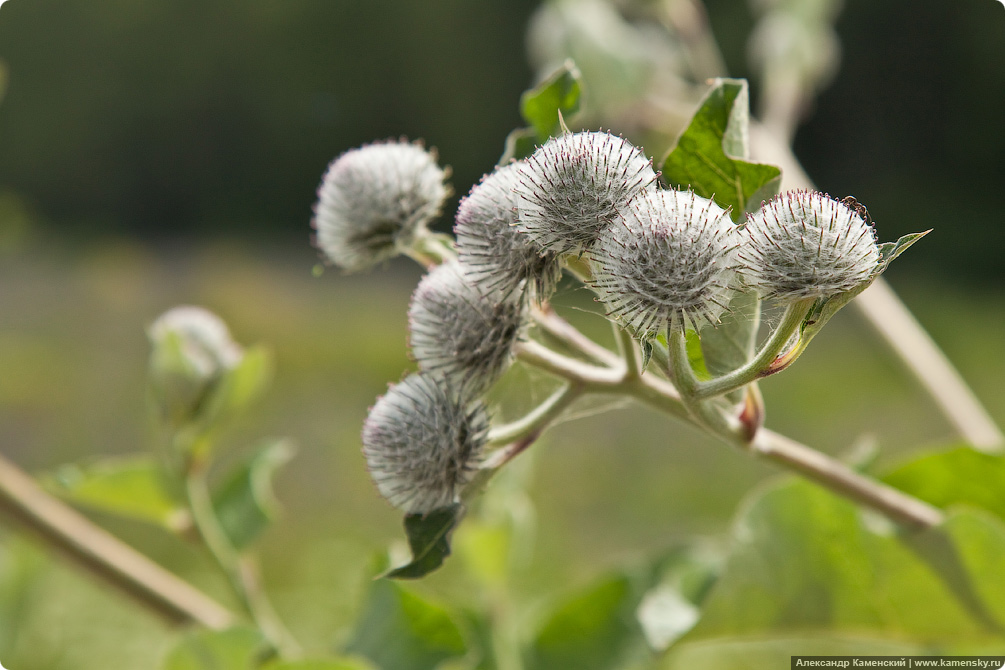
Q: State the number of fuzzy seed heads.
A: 7